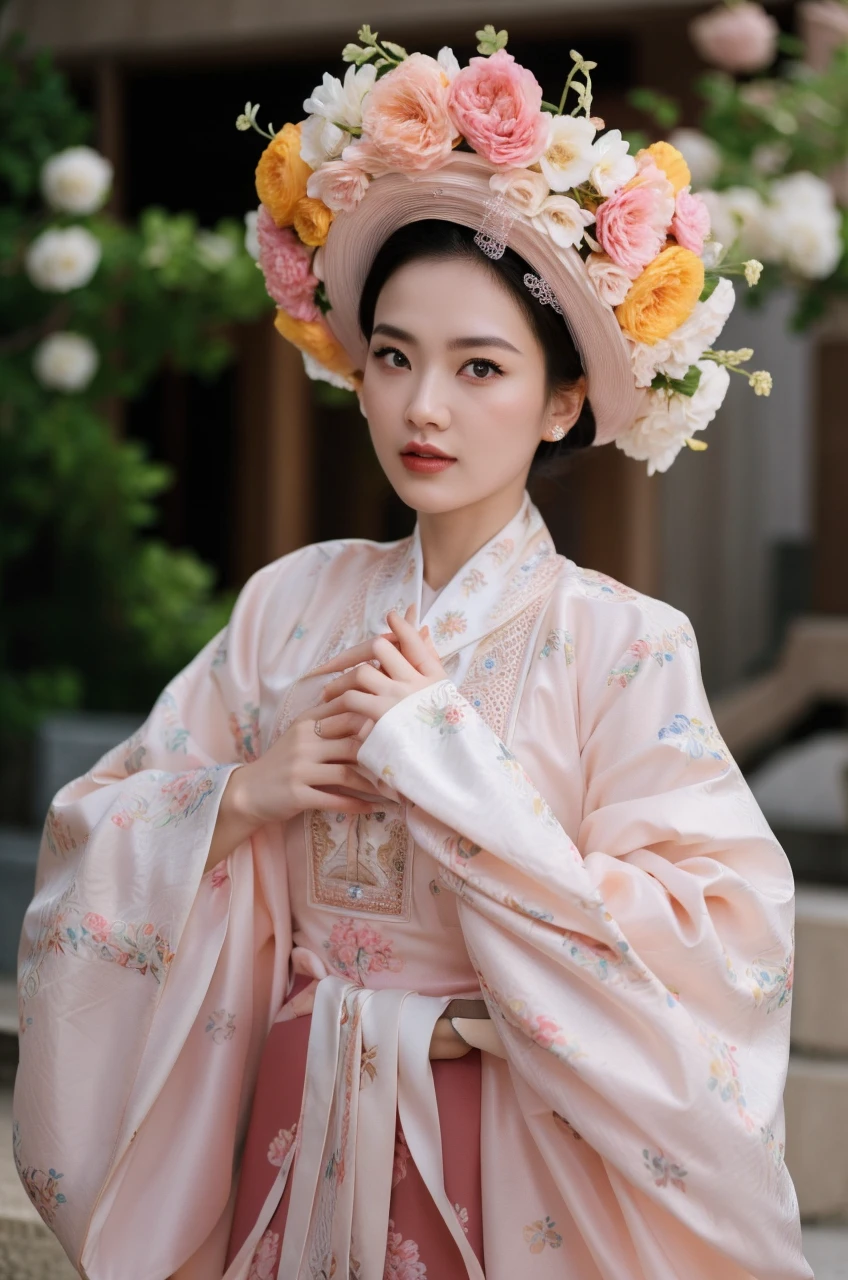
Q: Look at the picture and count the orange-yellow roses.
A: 5